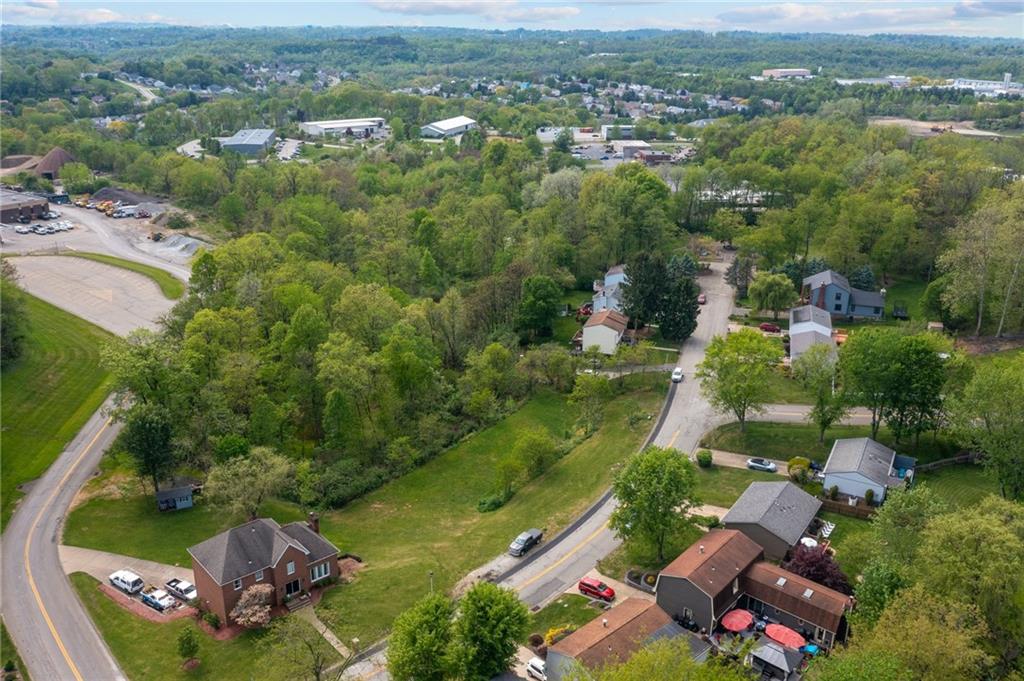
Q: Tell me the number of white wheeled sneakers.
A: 0